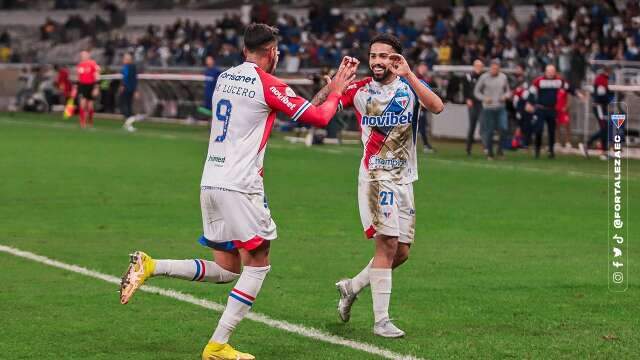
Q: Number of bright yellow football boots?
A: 2